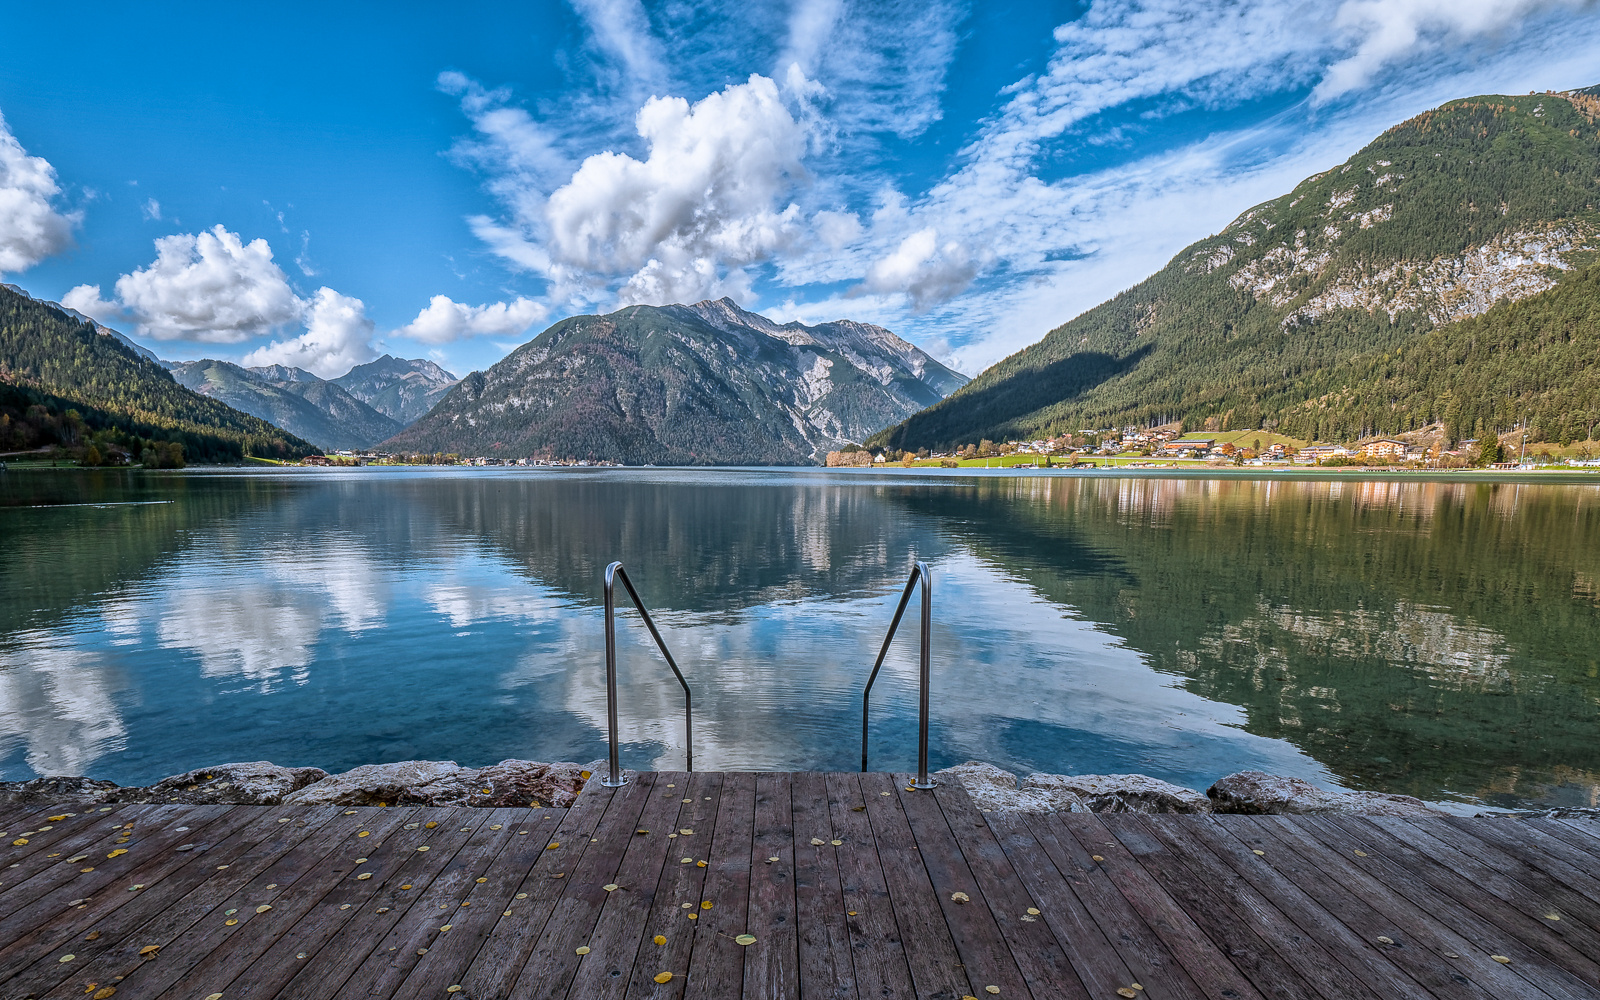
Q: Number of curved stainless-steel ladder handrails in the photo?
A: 2